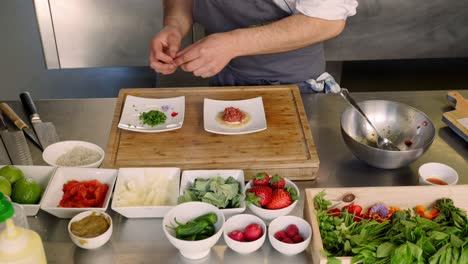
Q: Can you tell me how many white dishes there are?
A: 13